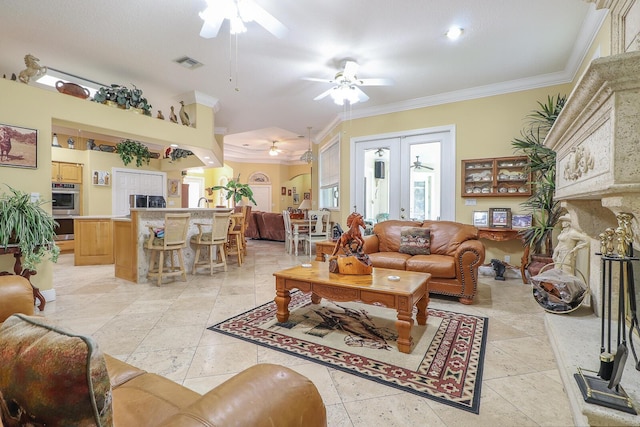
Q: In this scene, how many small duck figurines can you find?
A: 3